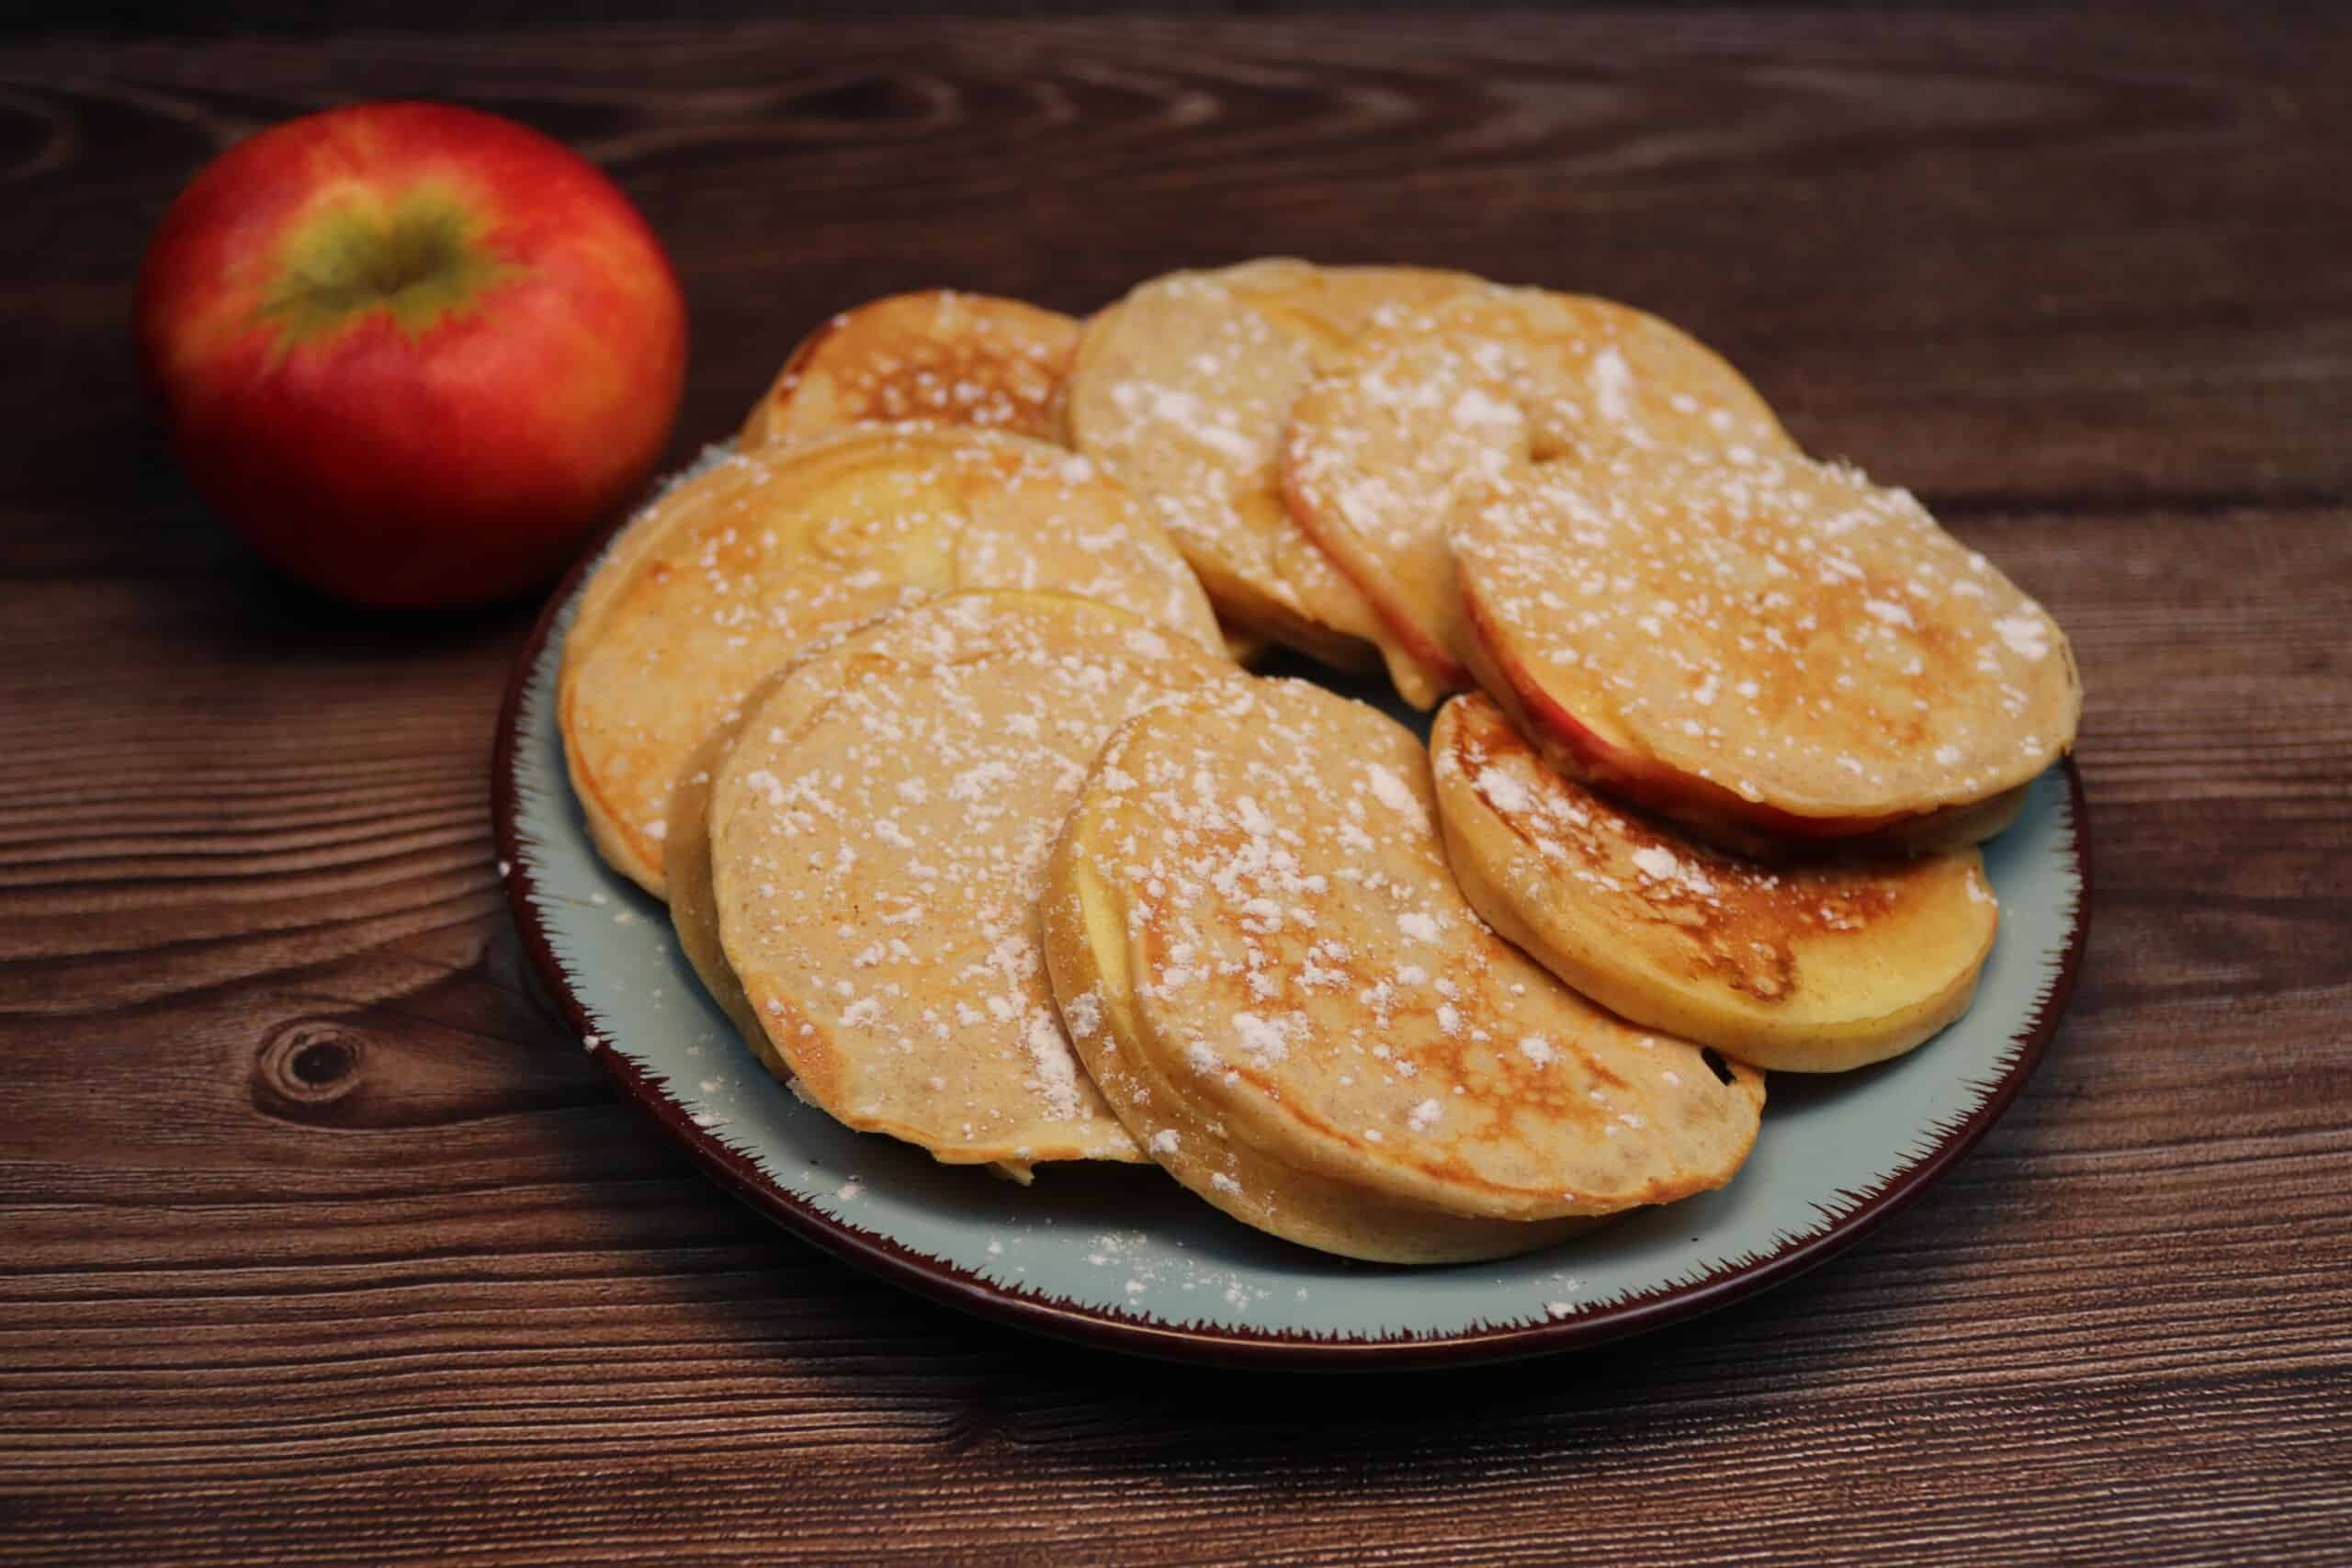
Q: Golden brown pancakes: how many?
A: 8